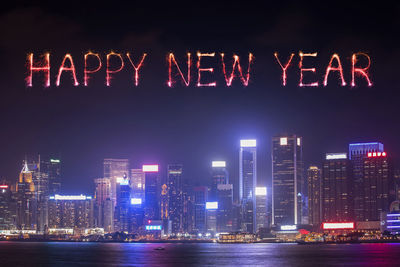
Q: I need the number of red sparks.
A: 12